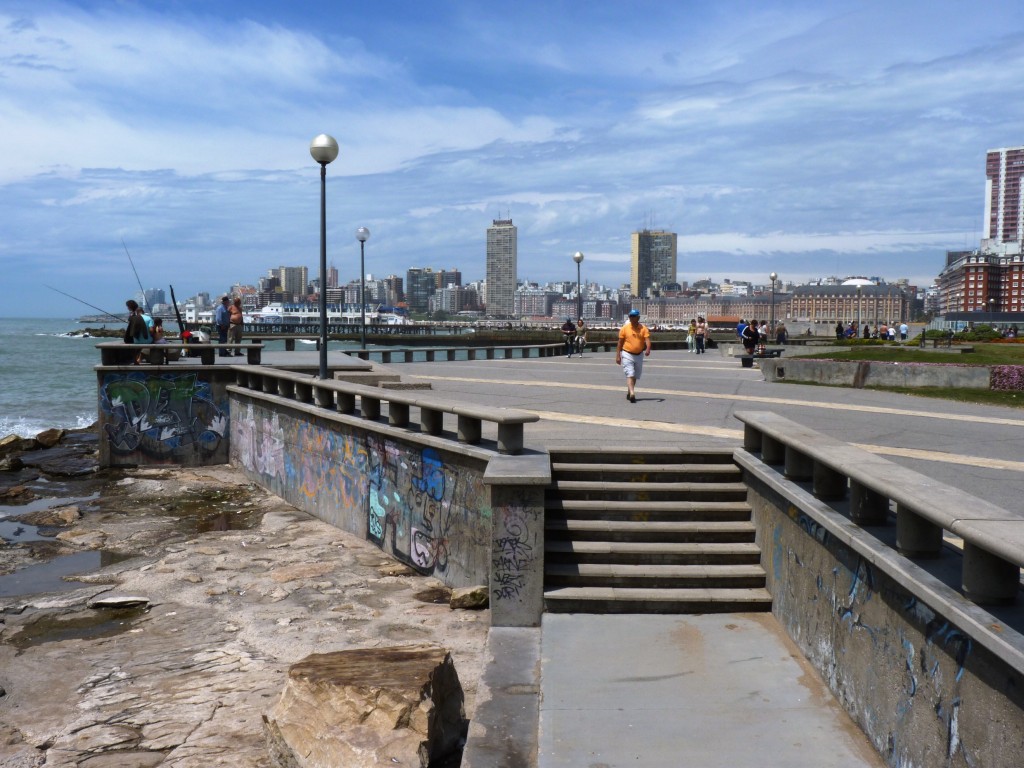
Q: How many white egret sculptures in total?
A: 0